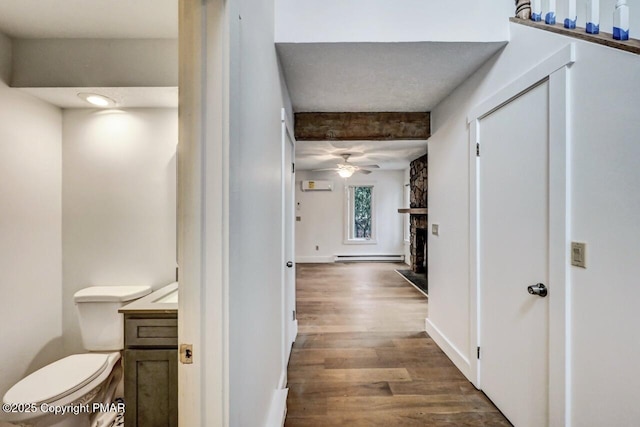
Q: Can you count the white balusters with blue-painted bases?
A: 5